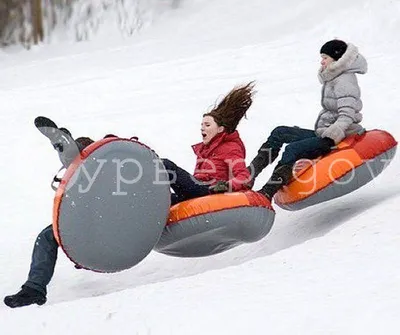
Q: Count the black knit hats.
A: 1